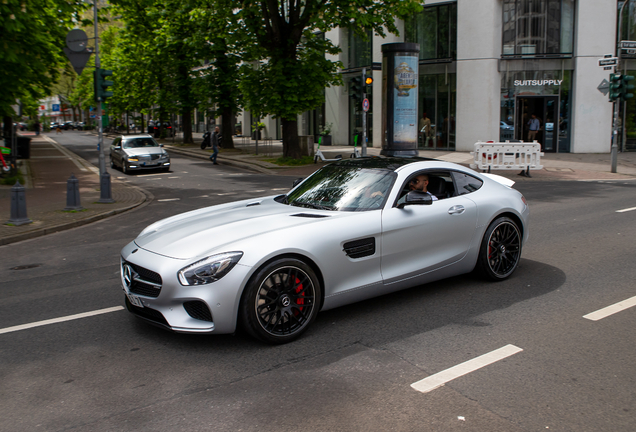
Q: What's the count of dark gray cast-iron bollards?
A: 3